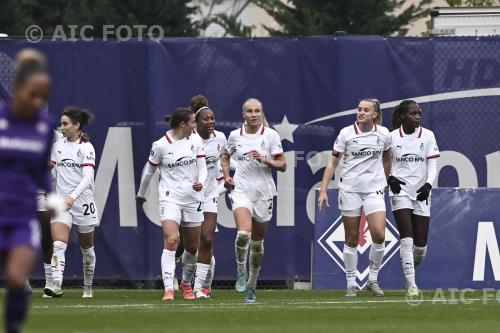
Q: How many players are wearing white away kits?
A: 6